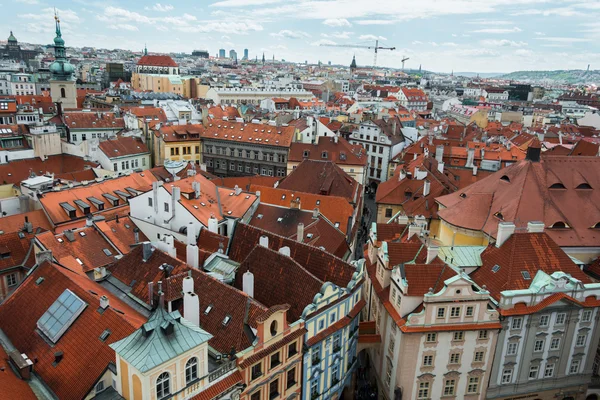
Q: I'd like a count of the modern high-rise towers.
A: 3